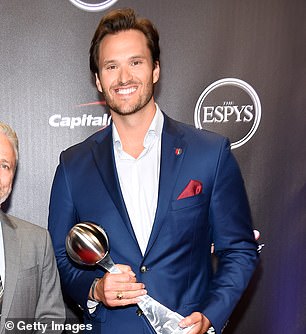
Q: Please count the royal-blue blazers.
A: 1